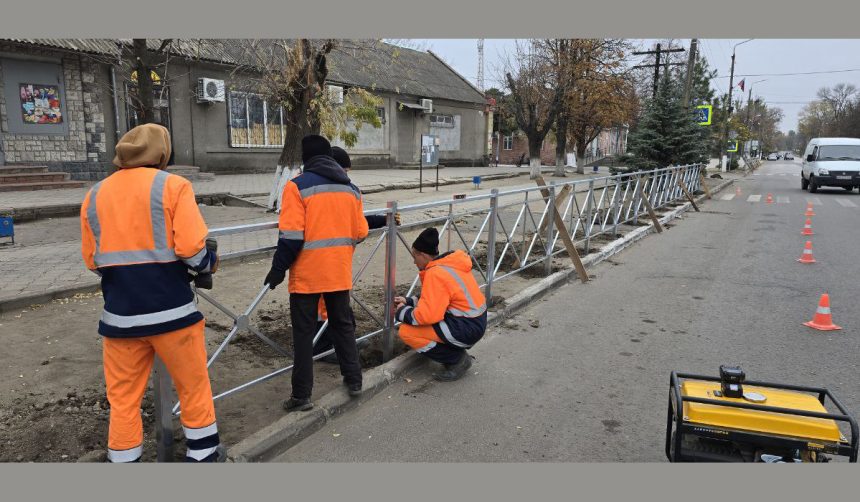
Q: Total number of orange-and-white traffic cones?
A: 6